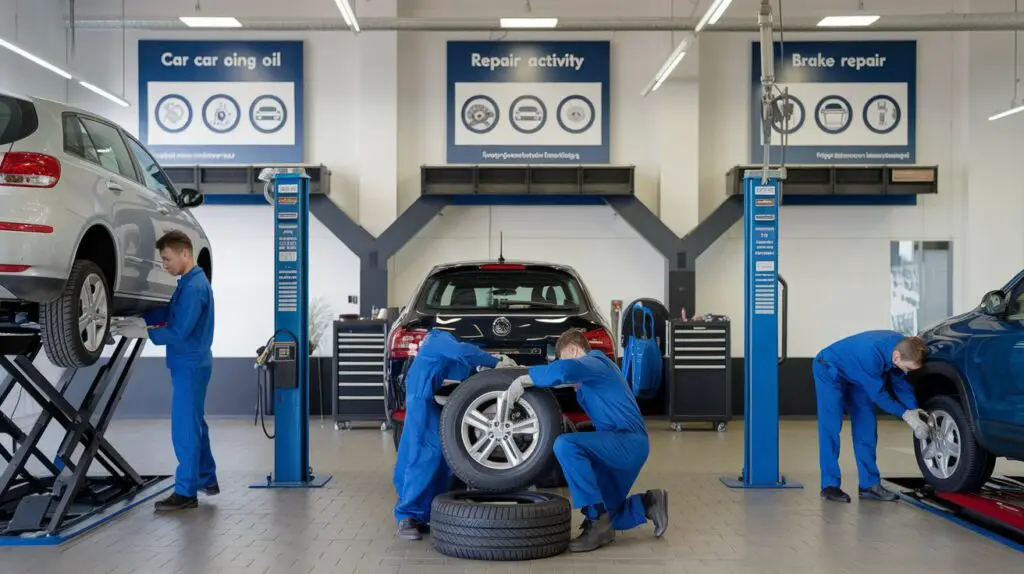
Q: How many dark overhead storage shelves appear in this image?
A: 3